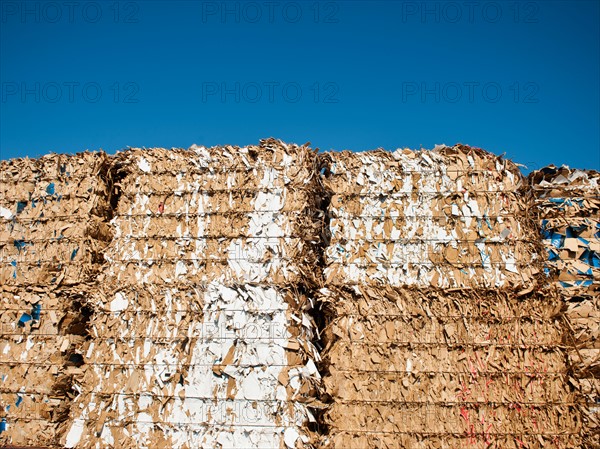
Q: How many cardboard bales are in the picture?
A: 8